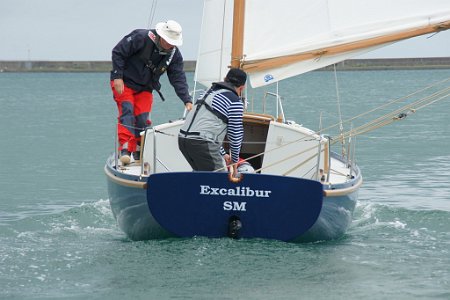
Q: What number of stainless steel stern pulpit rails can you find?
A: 2